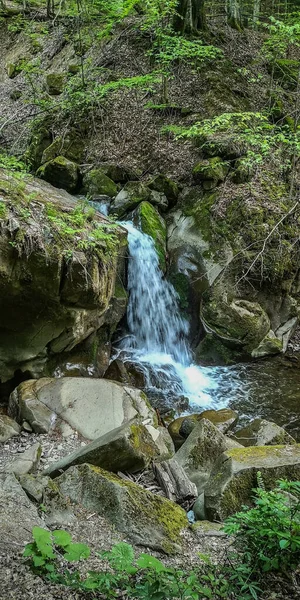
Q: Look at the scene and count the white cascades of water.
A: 1